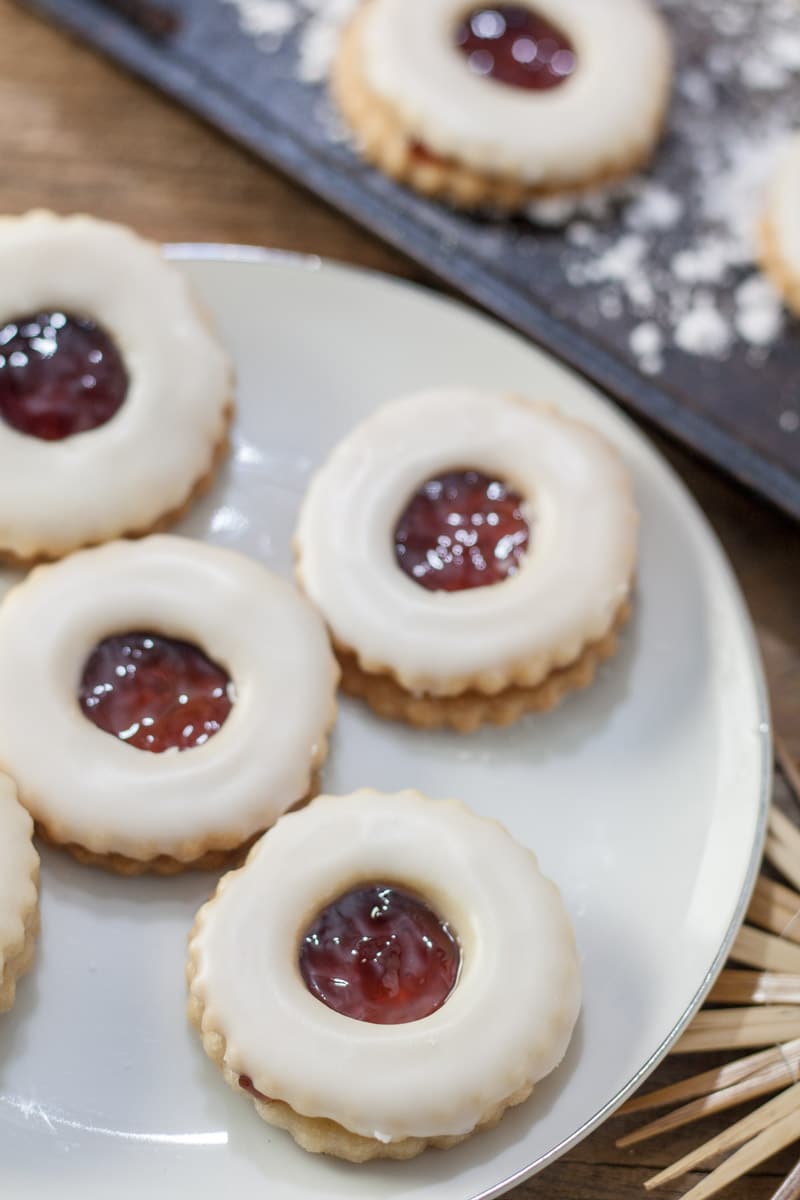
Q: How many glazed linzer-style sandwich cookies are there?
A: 7